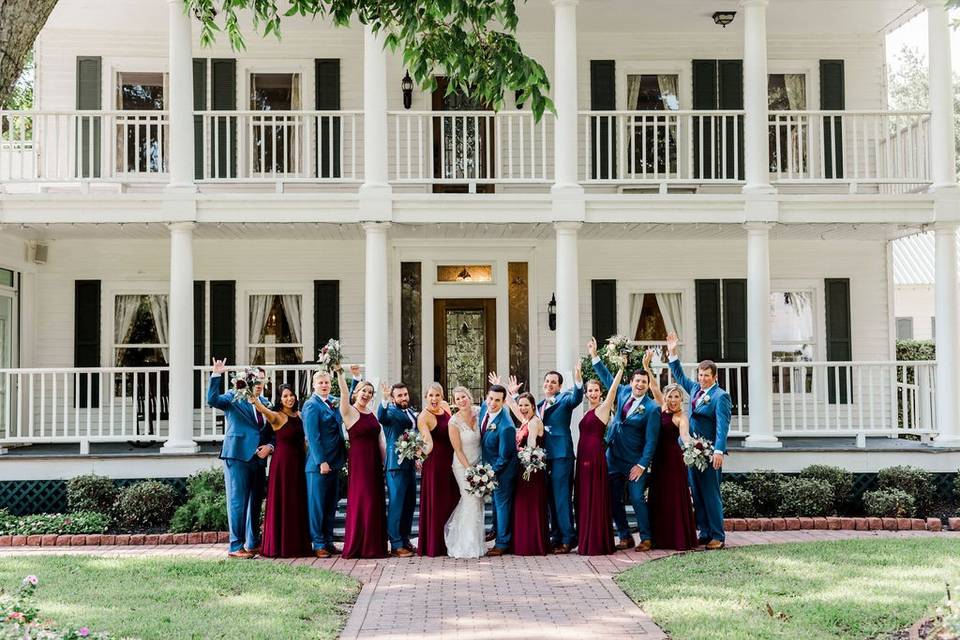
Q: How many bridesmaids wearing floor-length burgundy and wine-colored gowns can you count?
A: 6